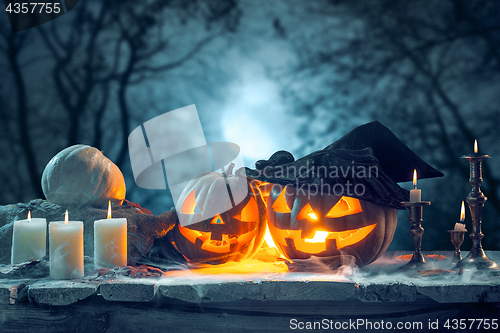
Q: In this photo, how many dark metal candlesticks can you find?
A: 3